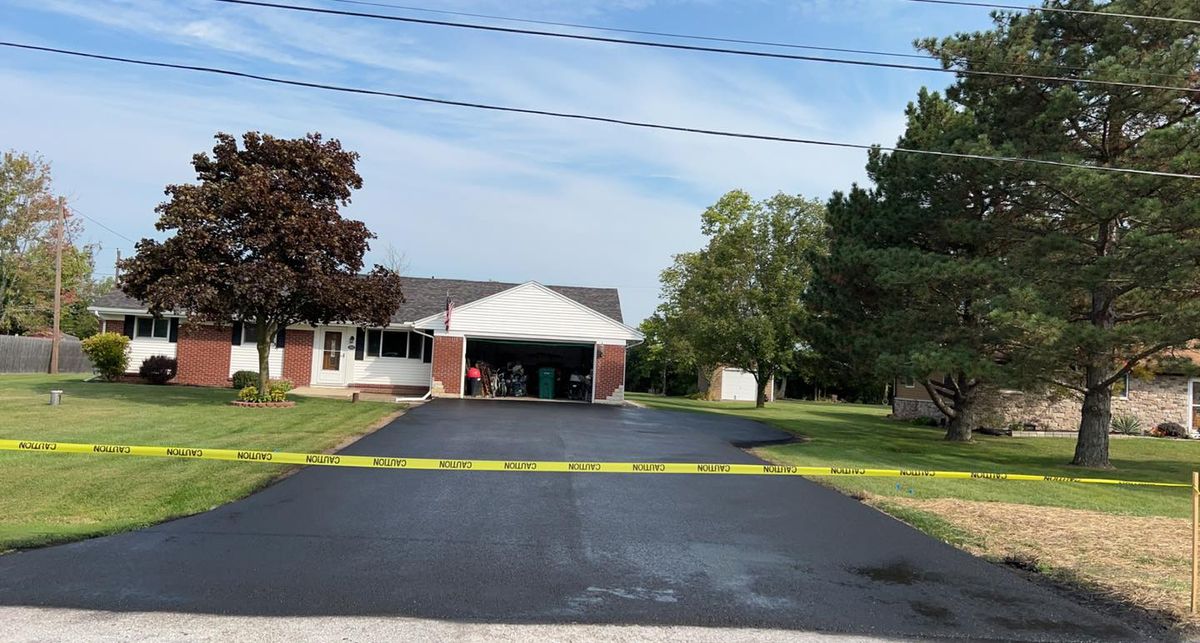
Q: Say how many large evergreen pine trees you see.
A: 2